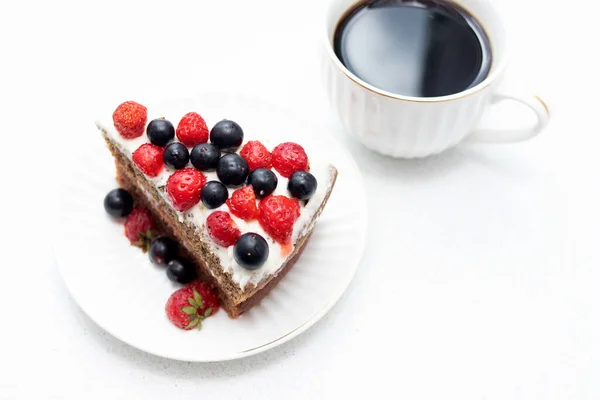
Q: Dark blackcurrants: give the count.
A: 12